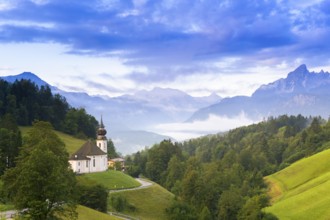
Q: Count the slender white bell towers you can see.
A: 1